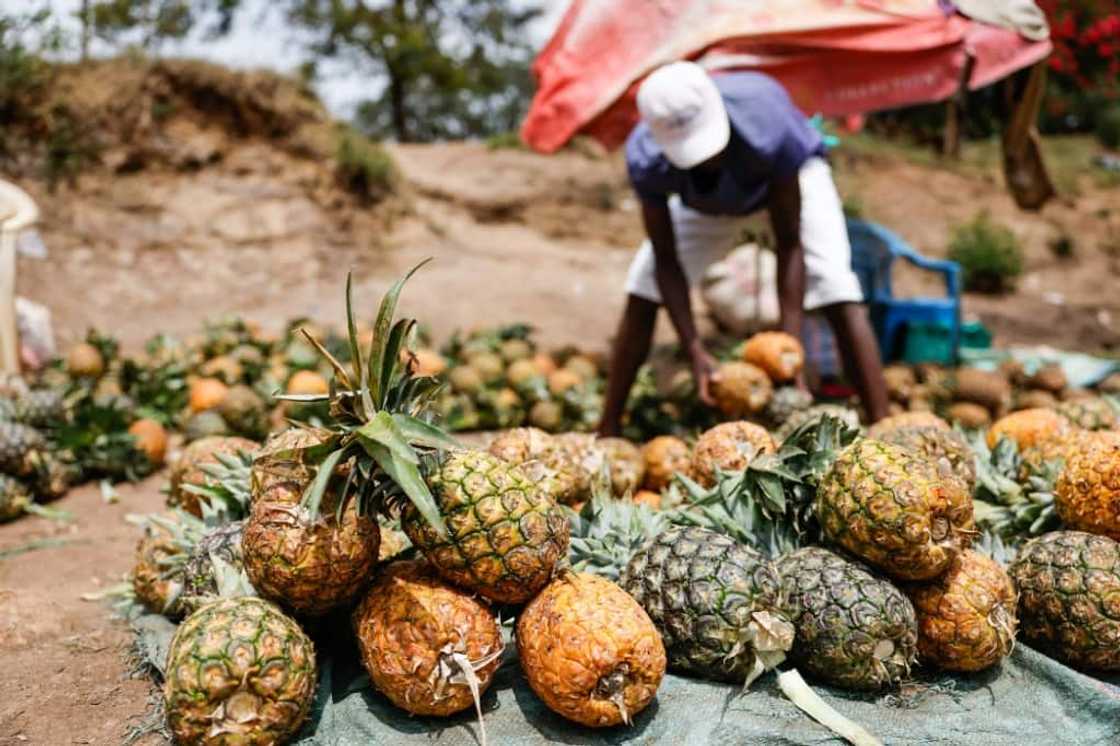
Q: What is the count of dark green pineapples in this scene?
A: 3